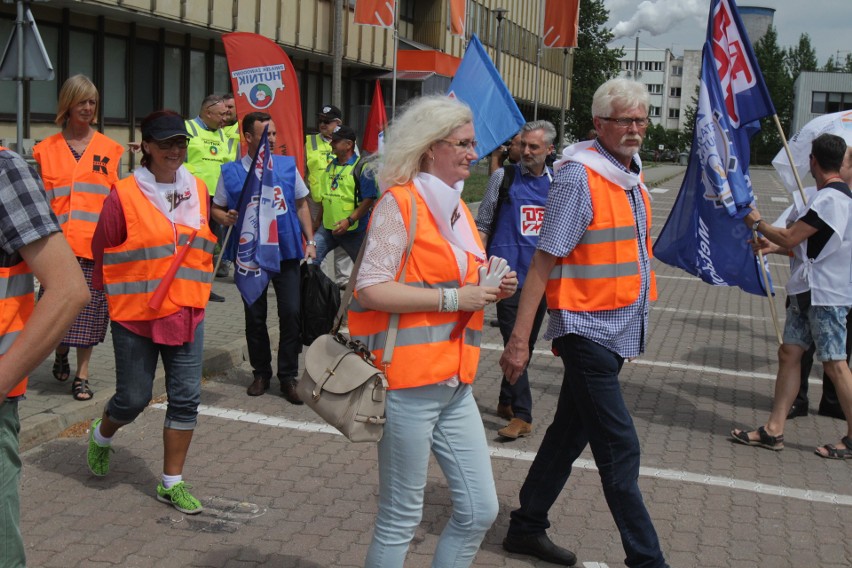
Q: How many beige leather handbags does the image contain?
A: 1